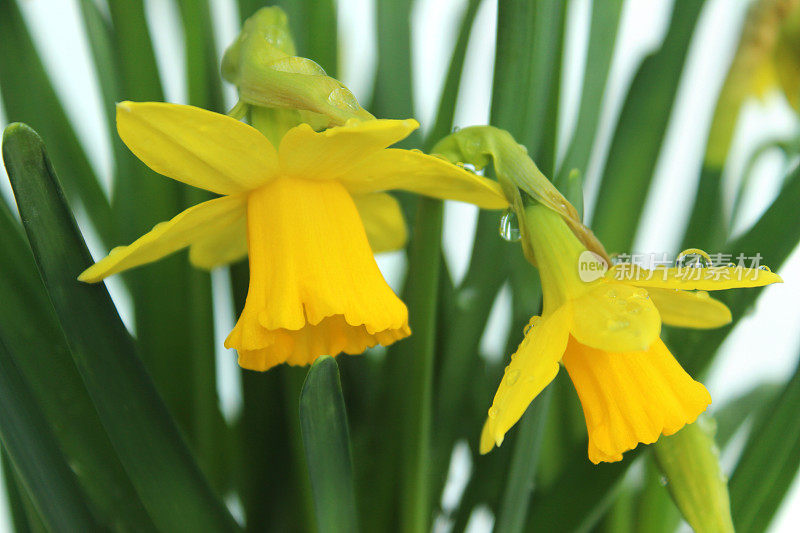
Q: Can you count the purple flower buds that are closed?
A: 0